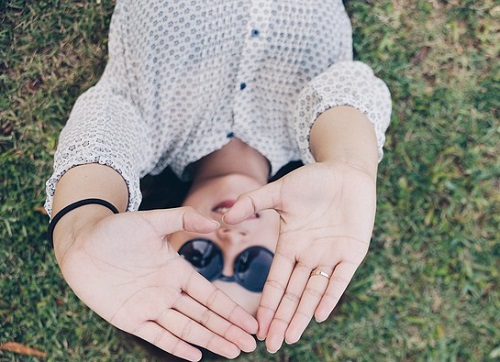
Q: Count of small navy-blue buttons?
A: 3